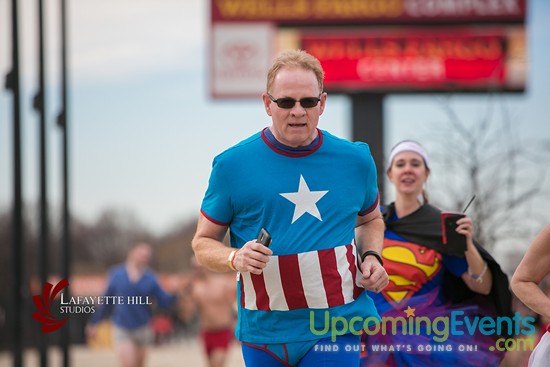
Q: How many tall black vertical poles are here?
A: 3